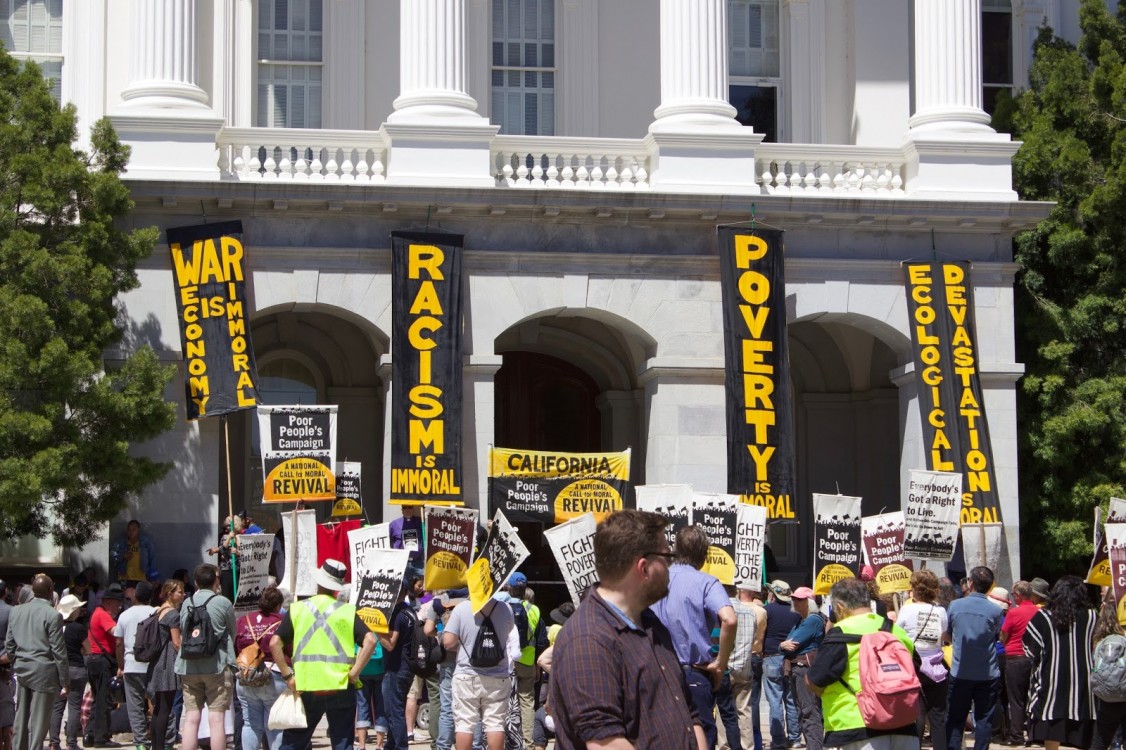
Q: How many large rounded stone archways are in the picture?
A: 3